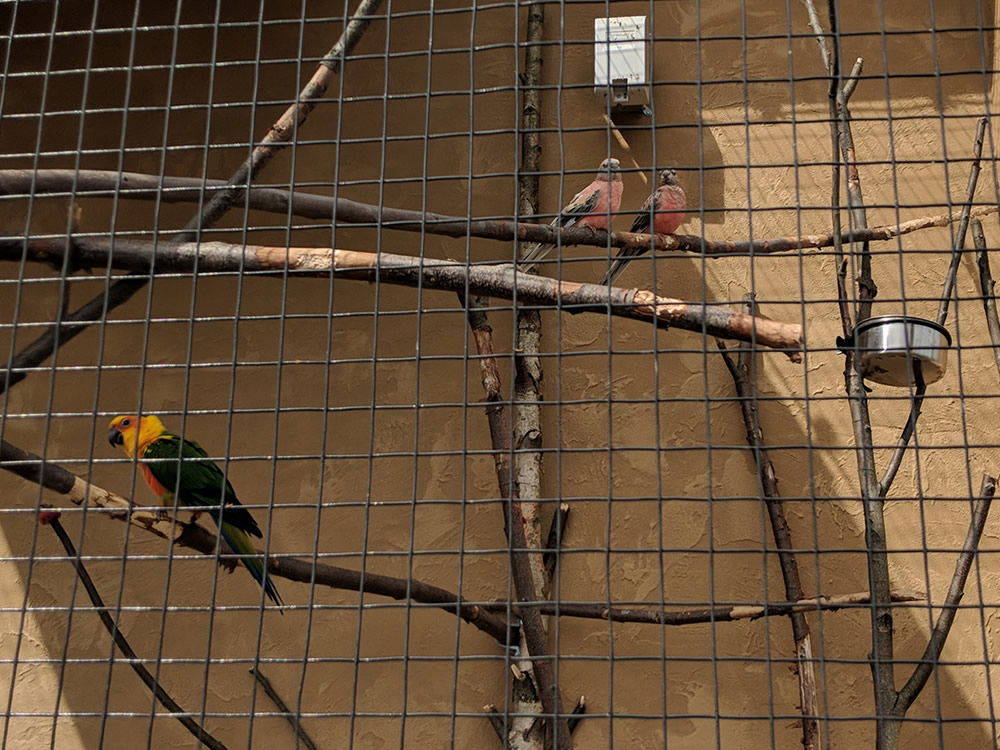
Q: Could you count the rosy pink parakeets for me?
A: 2